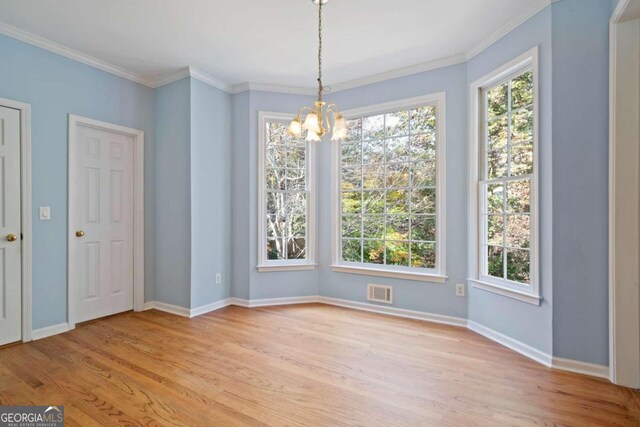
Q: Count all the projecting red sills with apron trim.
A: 0